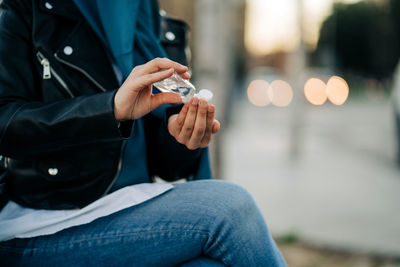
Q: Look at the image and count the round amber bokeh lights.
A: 4